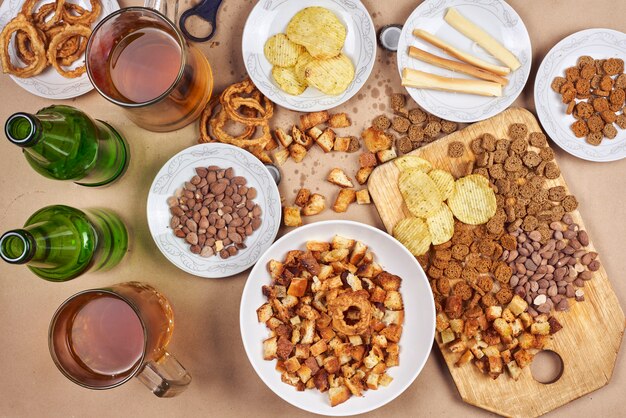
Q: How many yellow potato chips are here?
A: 11